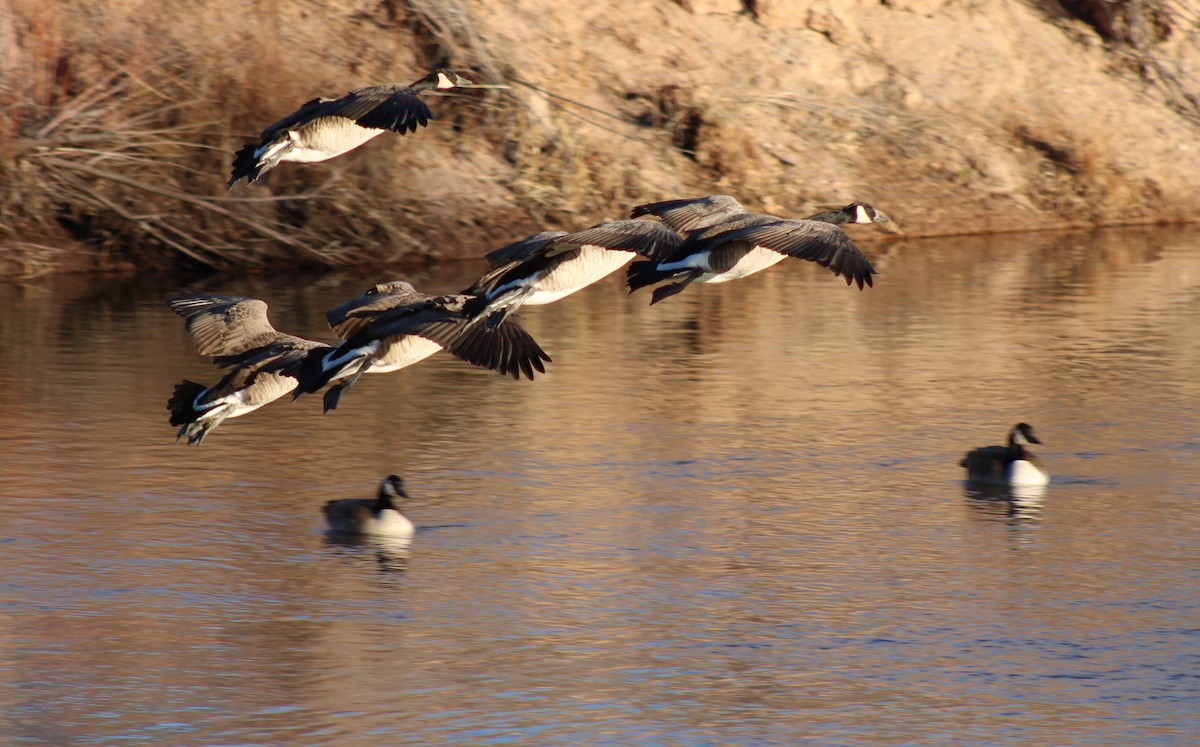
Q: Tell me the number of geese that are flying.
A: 5